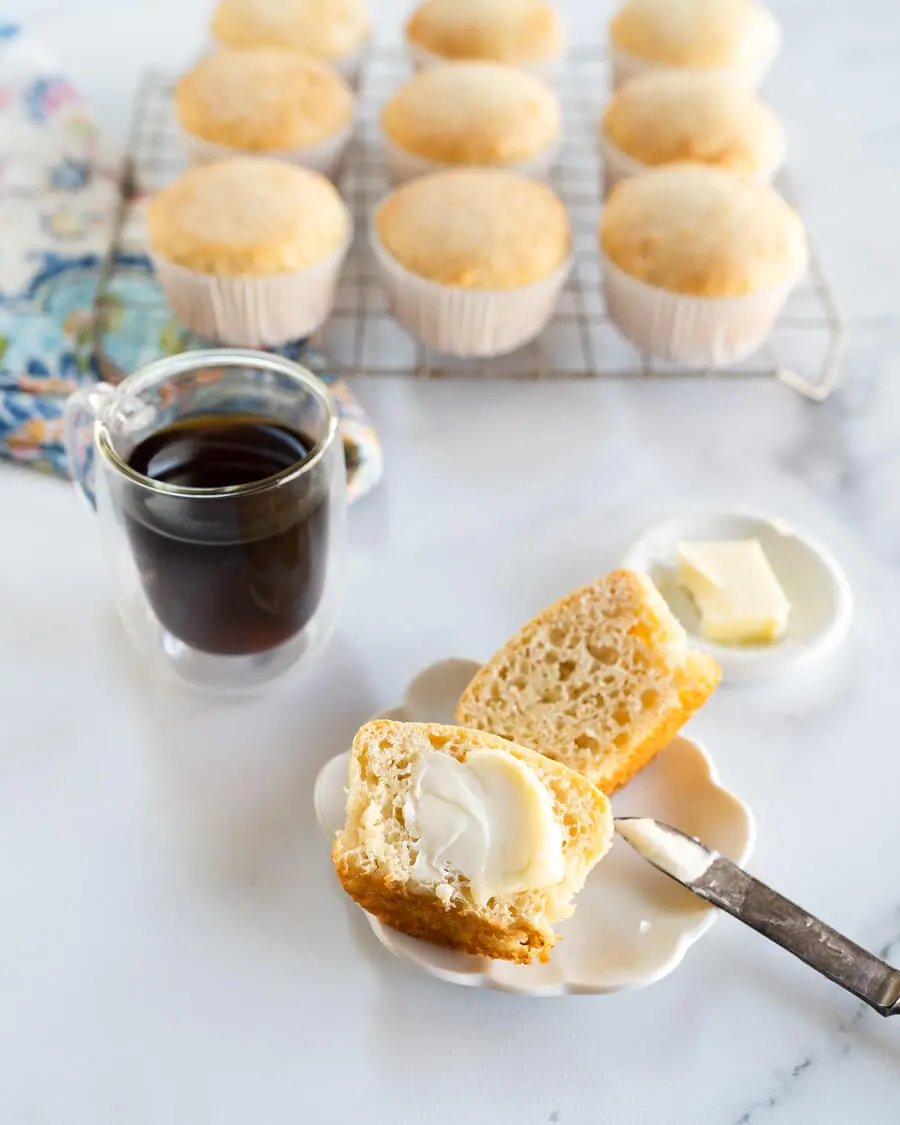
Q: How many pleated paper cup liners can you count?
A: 9